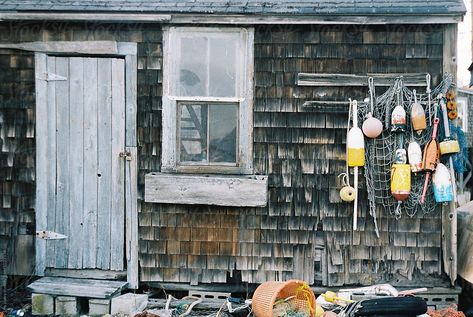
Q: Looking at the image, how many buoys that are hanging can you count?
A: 10